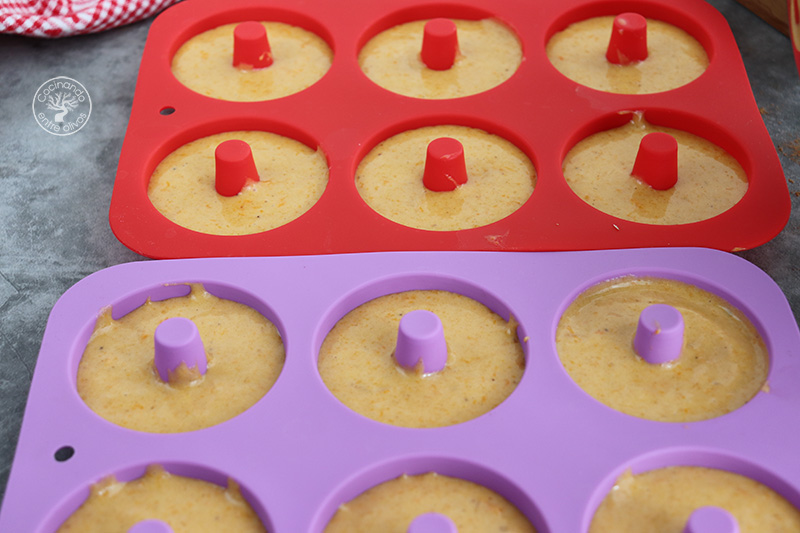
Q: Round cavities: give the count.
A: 12